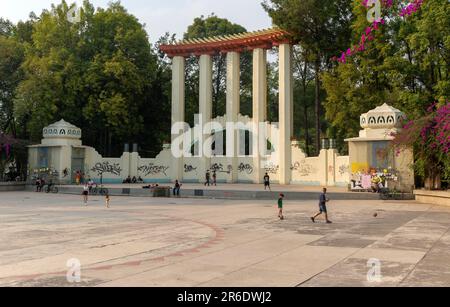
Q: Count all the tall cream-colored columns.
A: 5